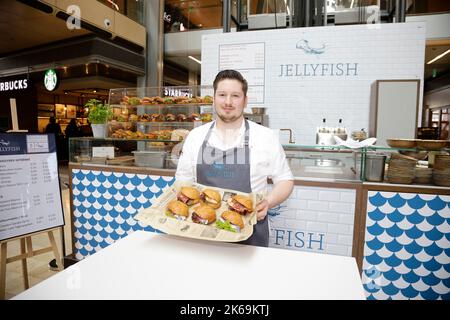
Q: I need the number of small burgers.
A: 6